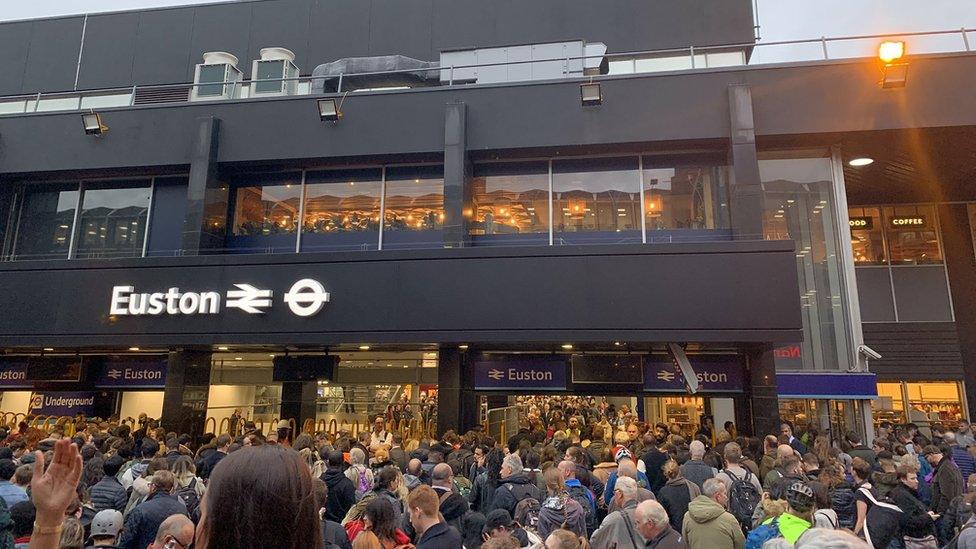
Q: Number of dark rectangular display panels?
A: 3